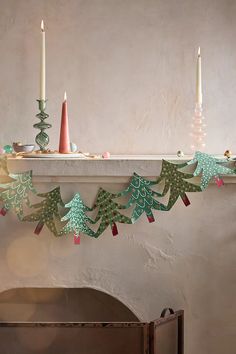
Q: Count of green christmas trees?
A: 7